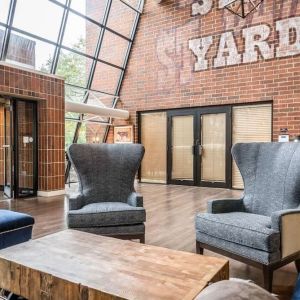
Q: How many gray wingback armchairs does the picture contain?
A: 2